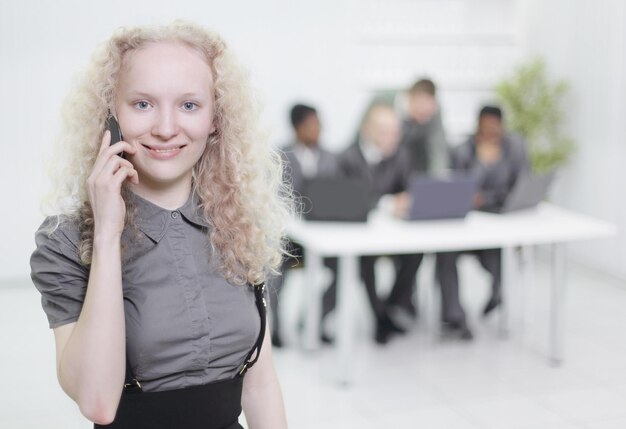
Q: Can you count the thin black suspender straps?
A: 2